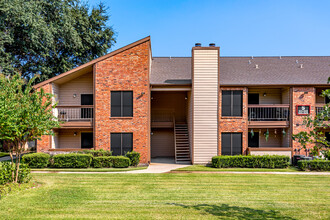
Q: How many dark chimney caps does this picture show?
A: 2